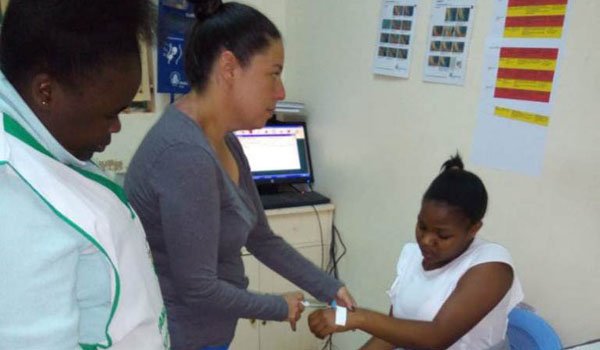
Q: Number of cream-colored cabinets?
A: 1